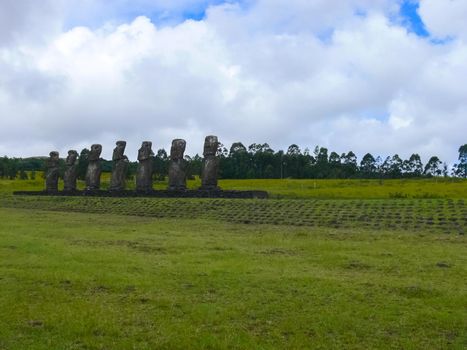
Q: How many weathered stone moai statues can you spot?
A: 7